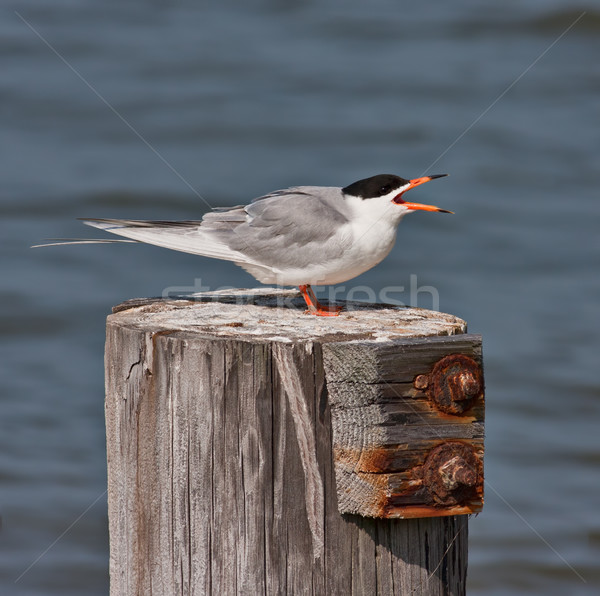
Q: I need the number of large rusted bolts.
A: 2